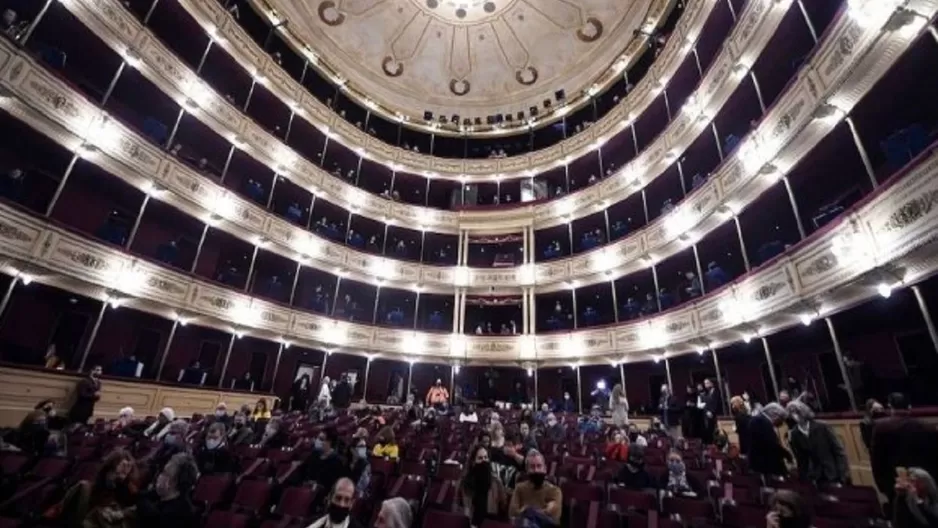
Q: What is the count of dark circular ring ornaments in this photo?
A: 5